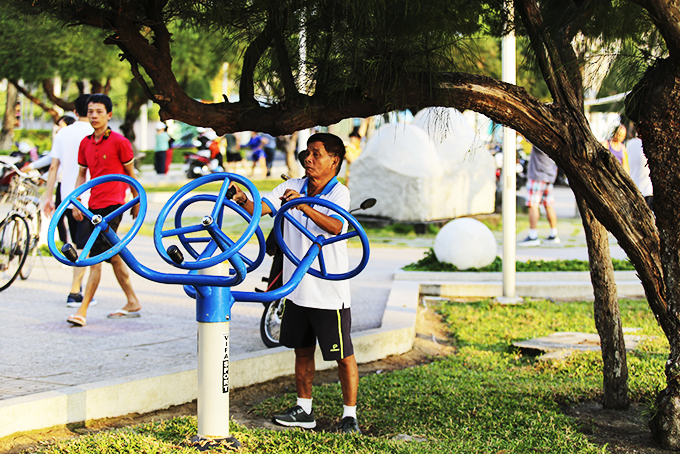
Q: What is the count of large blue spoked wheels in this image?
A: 4